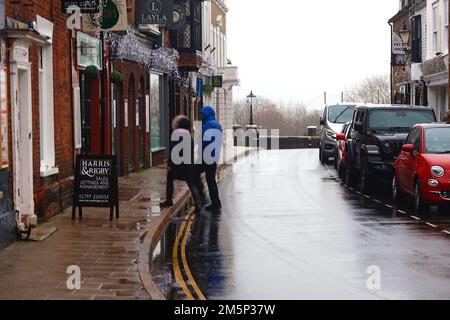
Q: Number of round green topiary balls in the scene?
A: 2